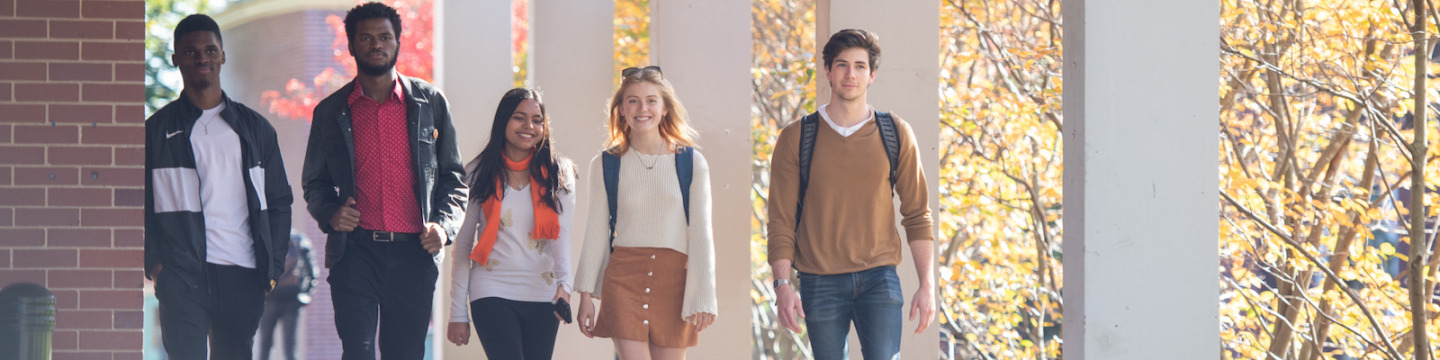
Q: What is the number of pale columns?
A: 5